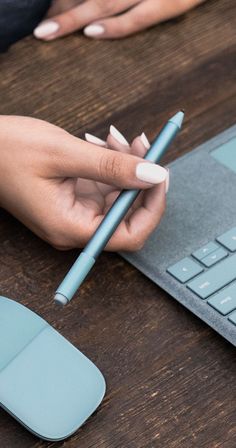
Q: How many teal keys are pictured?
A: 7